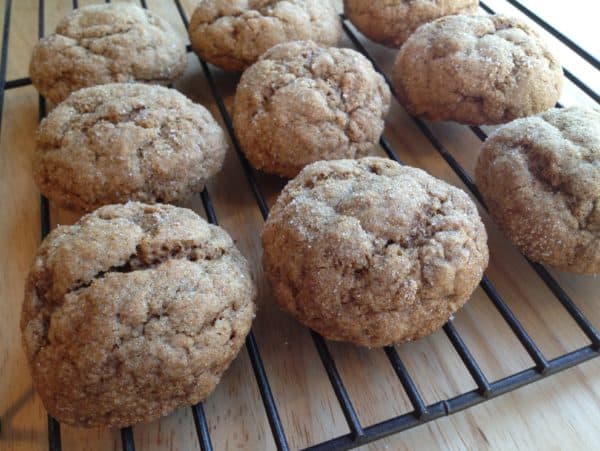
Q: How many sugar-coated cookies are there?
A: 9